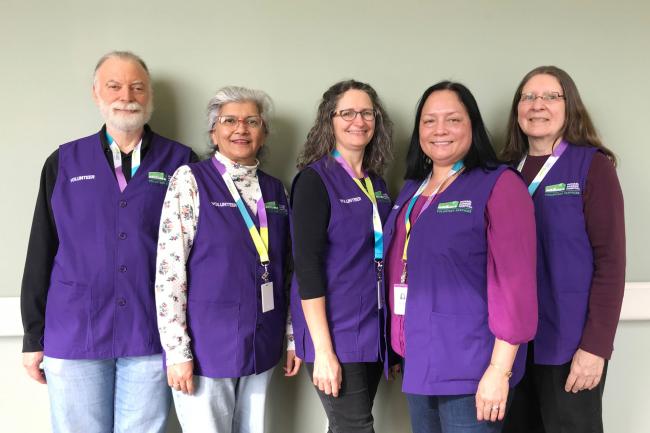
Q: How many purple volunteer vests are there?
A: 5